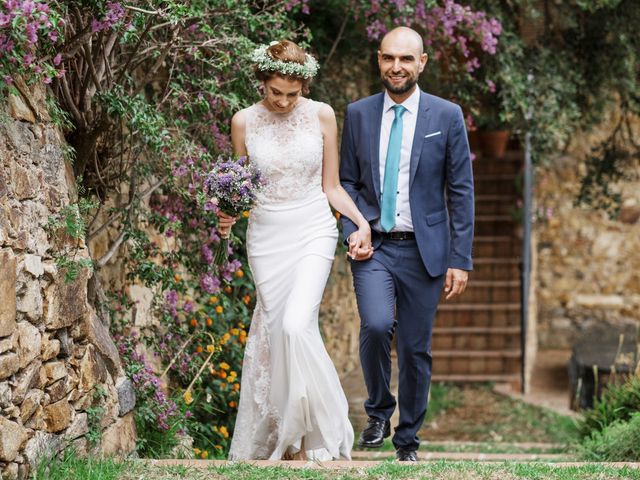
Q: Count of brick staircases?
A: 1